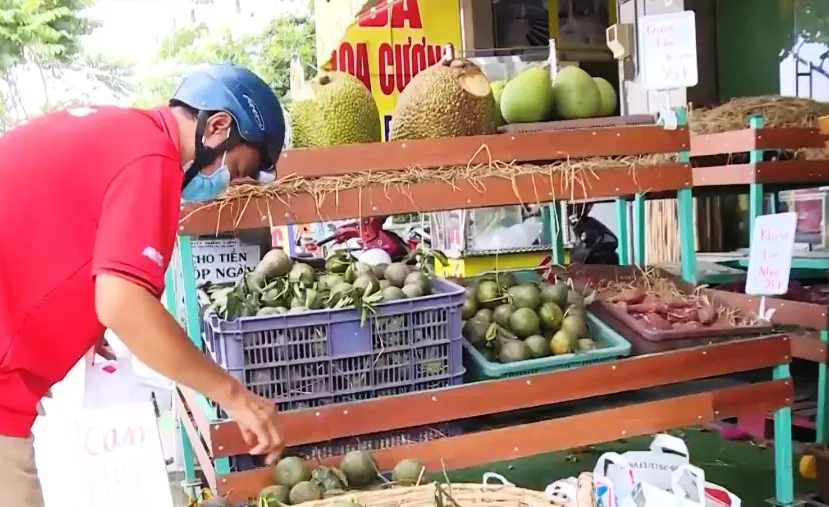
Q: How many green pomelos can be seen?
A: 4